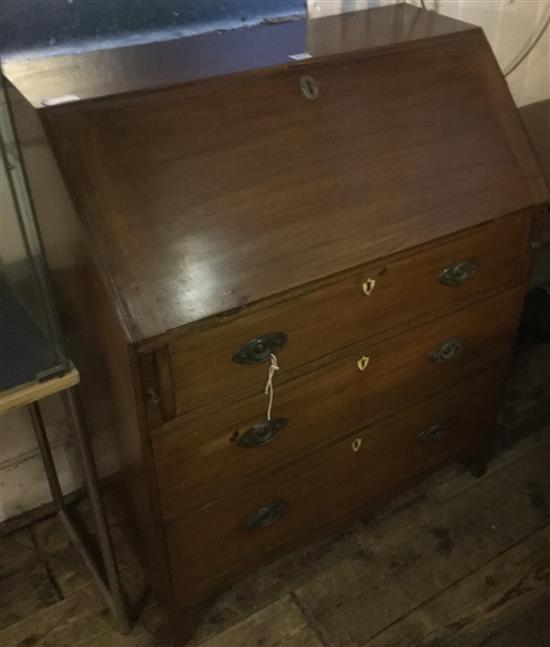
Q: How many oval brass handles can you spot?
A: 6